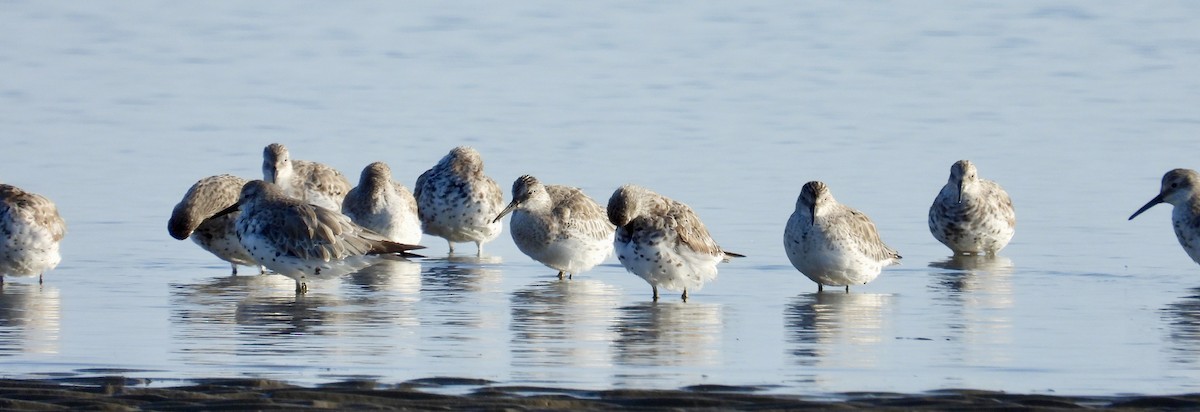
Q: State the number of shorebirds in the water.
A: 11